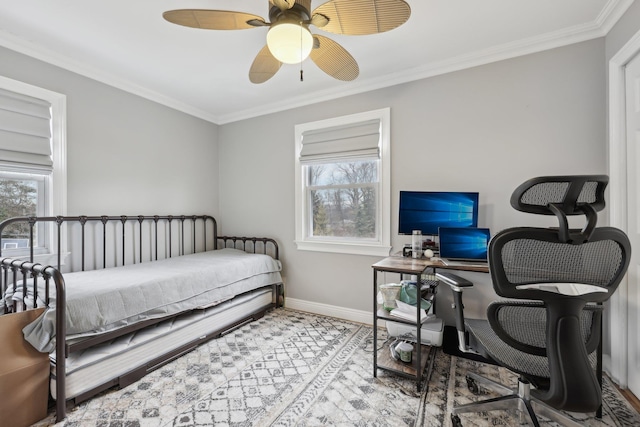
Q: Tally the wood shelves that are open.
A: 2